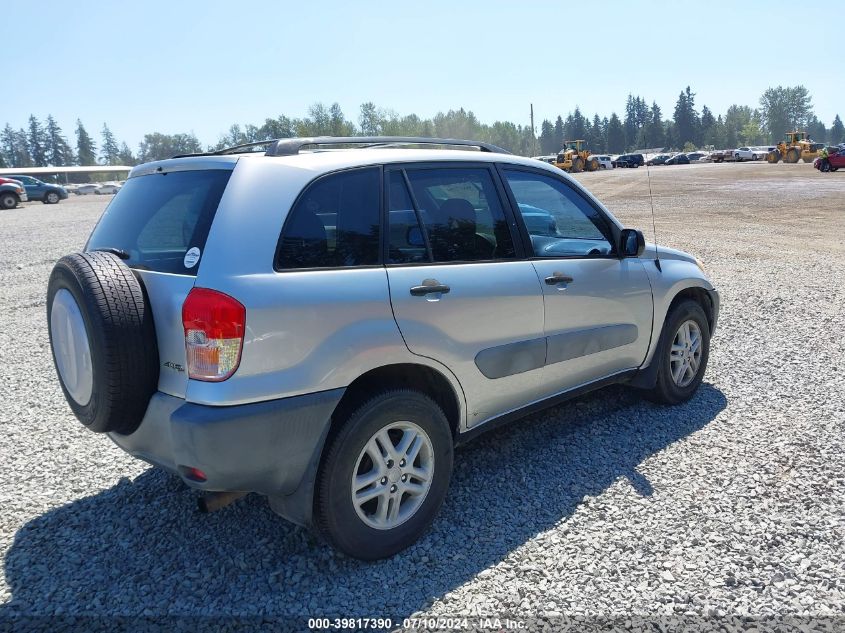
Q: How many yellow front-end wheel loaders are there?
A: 2